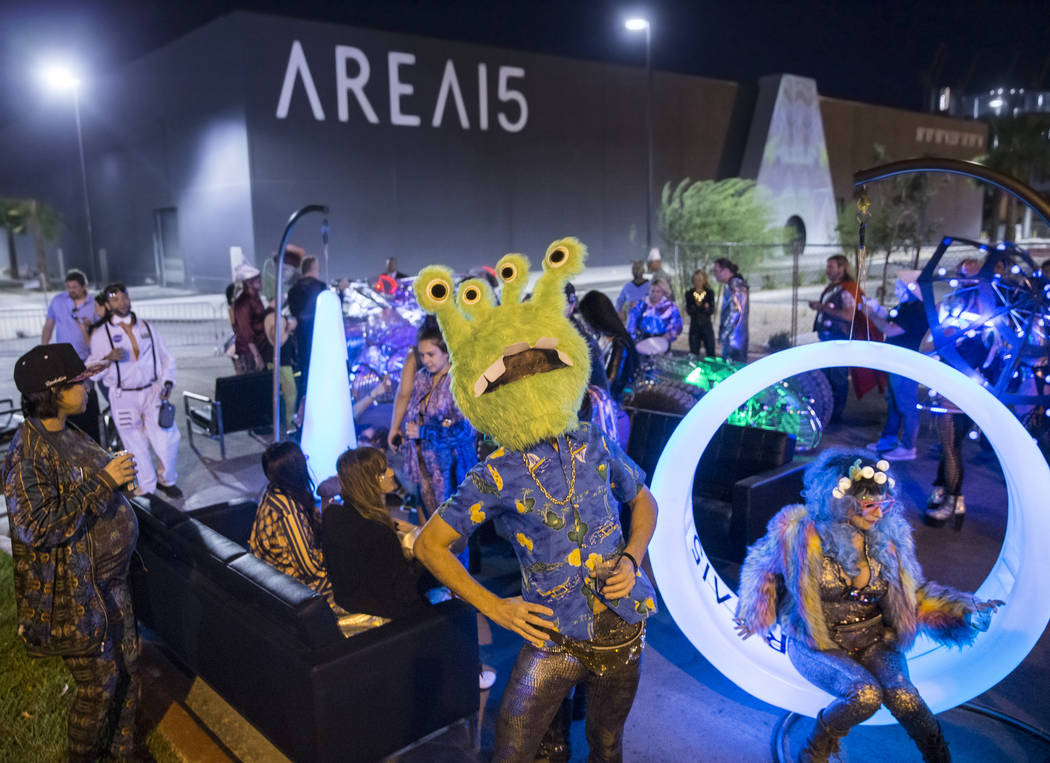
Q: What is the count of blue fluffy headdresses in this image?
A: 1